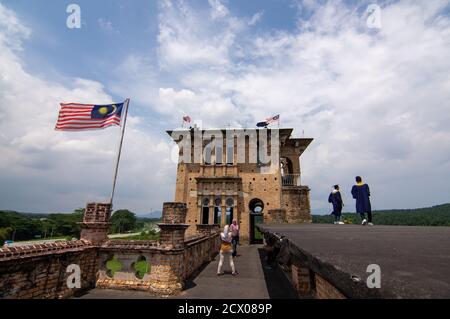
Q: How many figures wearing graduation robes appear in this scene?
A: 2